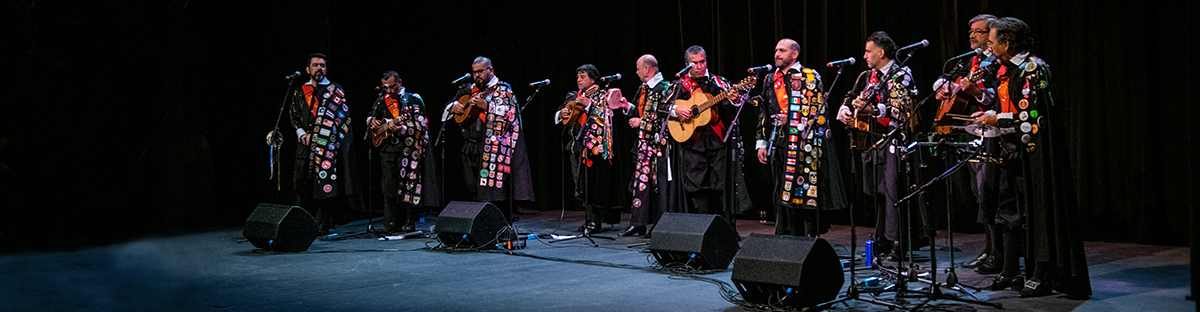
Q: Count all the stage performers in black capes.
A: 10